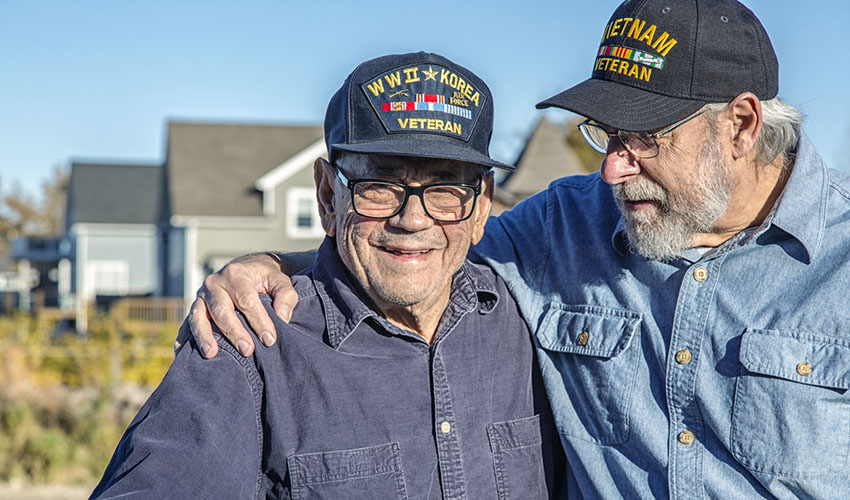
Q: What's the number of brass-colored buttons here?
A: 5